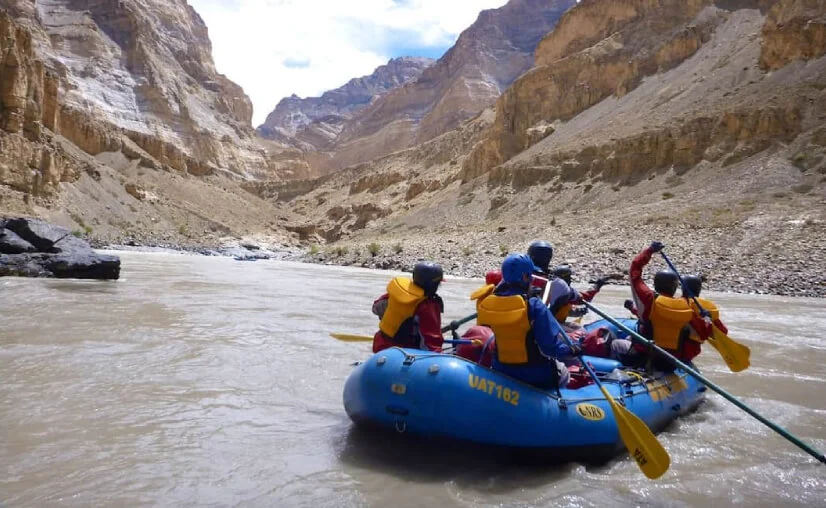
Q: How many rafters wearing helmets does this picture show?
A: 7